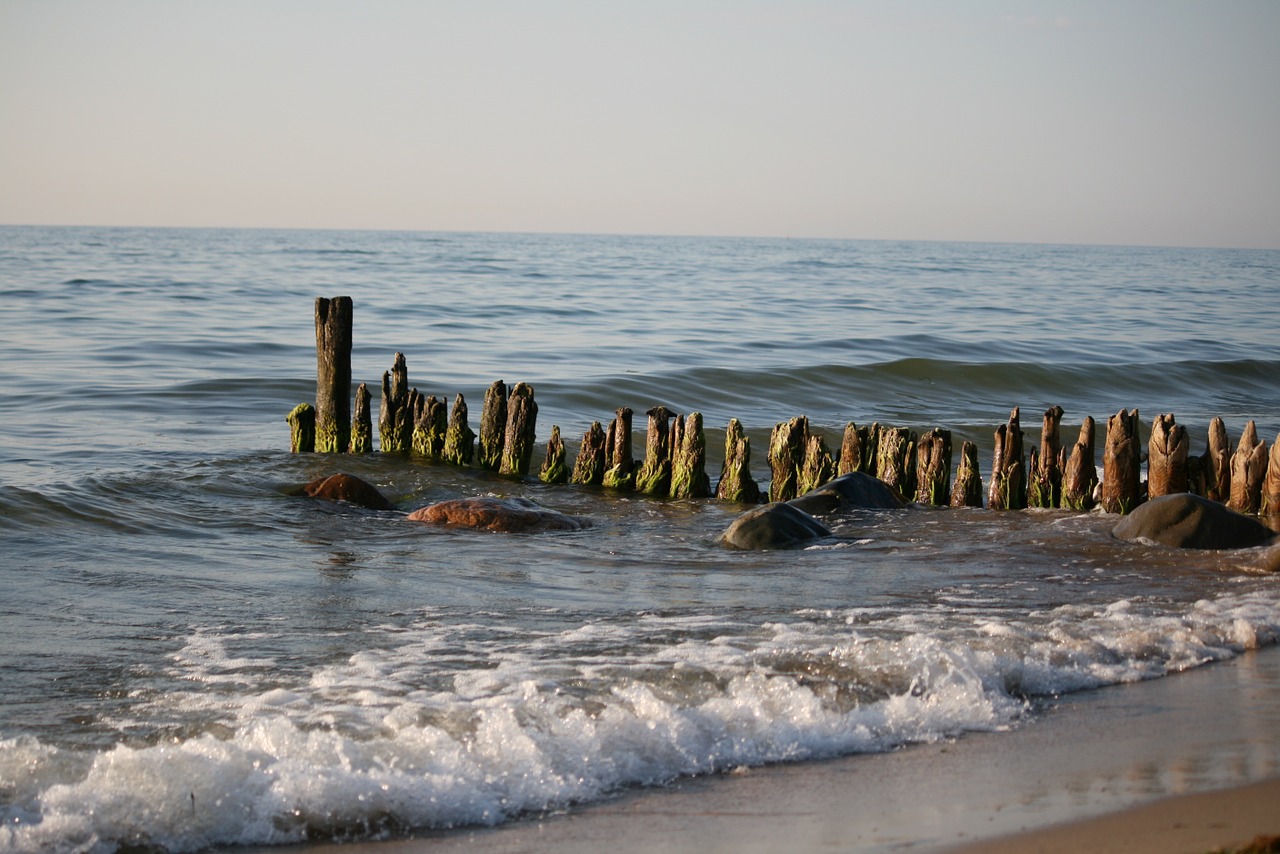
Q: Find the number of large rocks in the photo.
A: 5